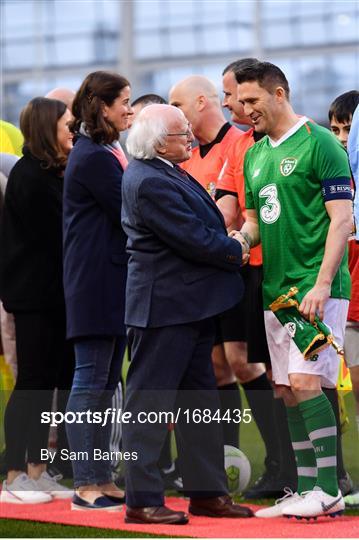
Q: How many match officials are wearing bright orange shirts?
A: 2